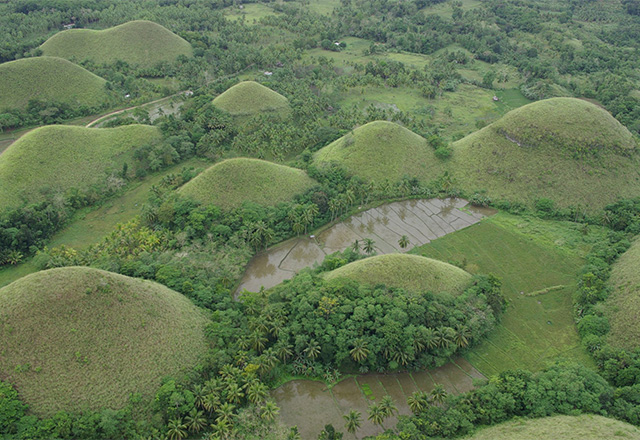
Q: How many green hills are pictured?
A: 11